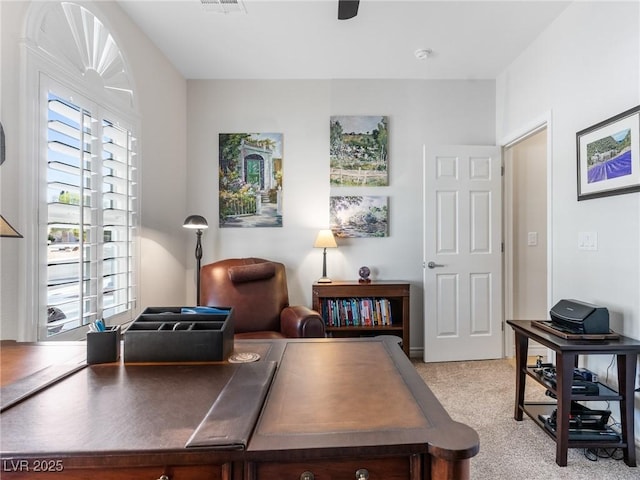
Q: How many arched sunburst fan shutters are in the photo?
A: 1